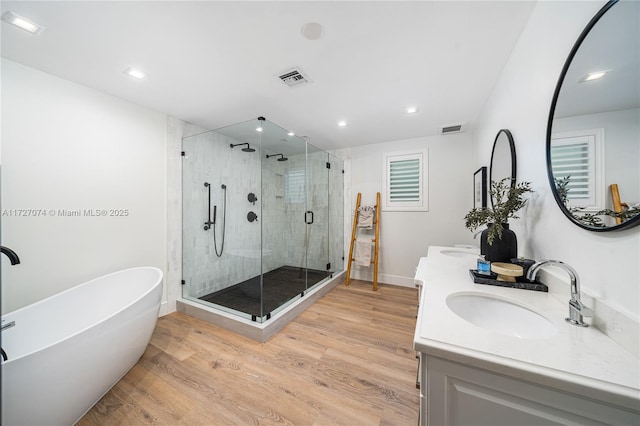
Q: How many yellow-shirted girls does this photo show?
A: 0